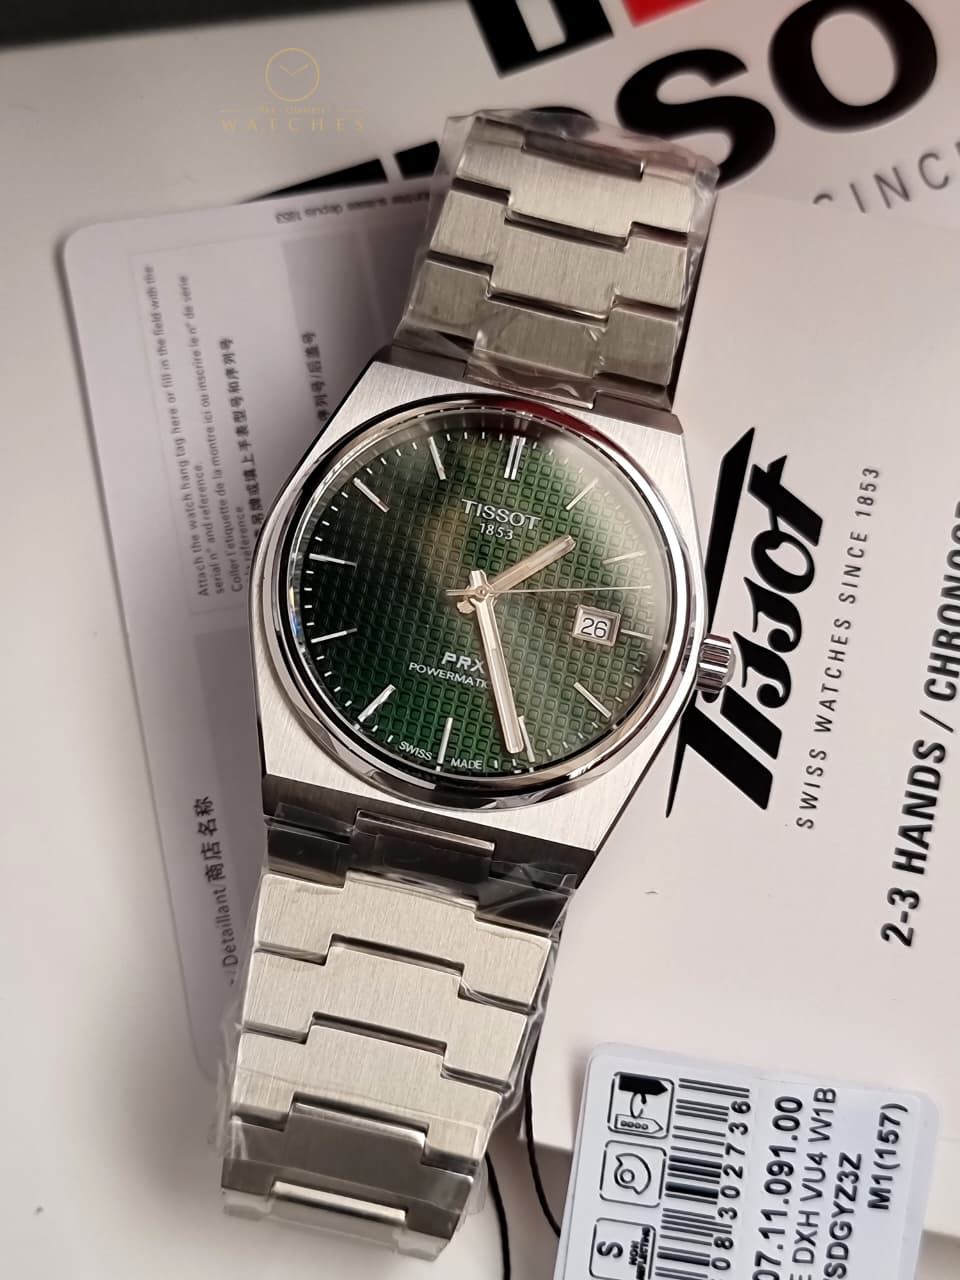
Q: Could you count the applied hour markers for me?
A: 12